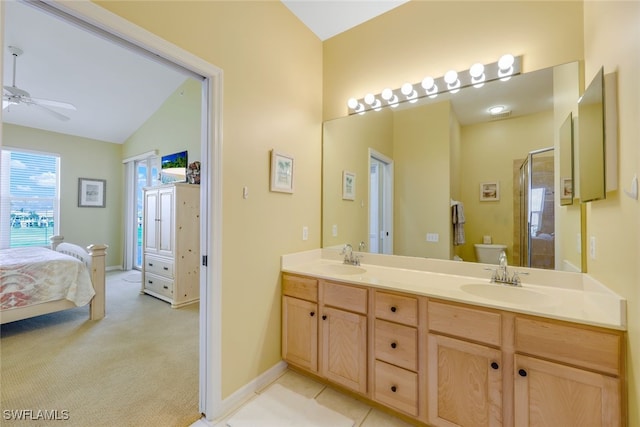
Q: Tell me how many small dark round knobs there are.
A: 7